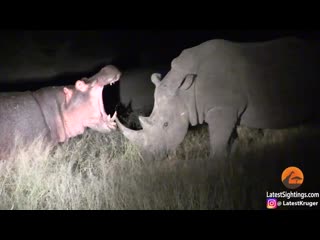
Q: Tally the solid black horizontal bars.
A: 2